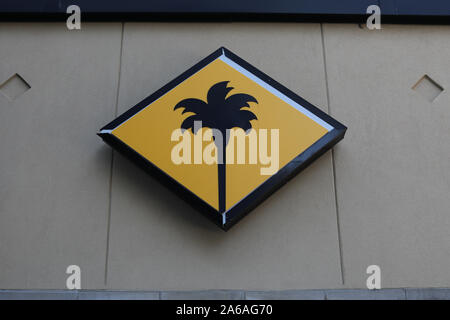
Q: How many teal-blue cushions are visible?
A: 0